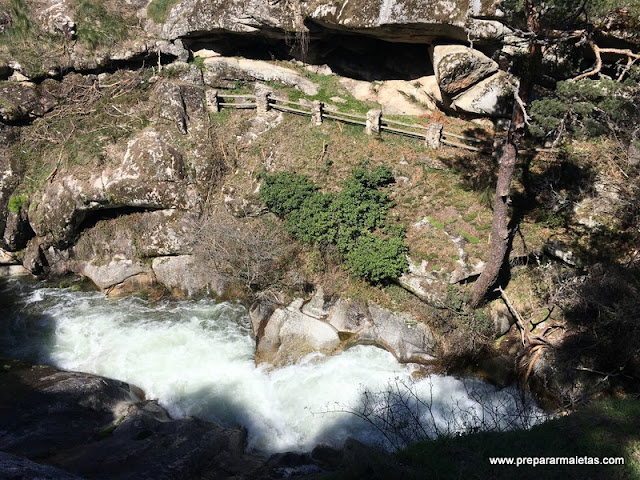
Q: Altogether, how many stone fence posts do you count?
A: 5